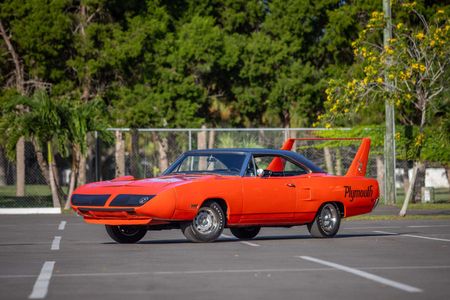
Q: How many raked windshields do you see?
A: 1